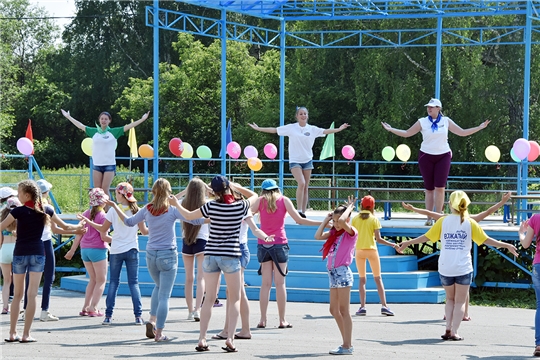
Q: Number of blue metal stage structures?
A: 1